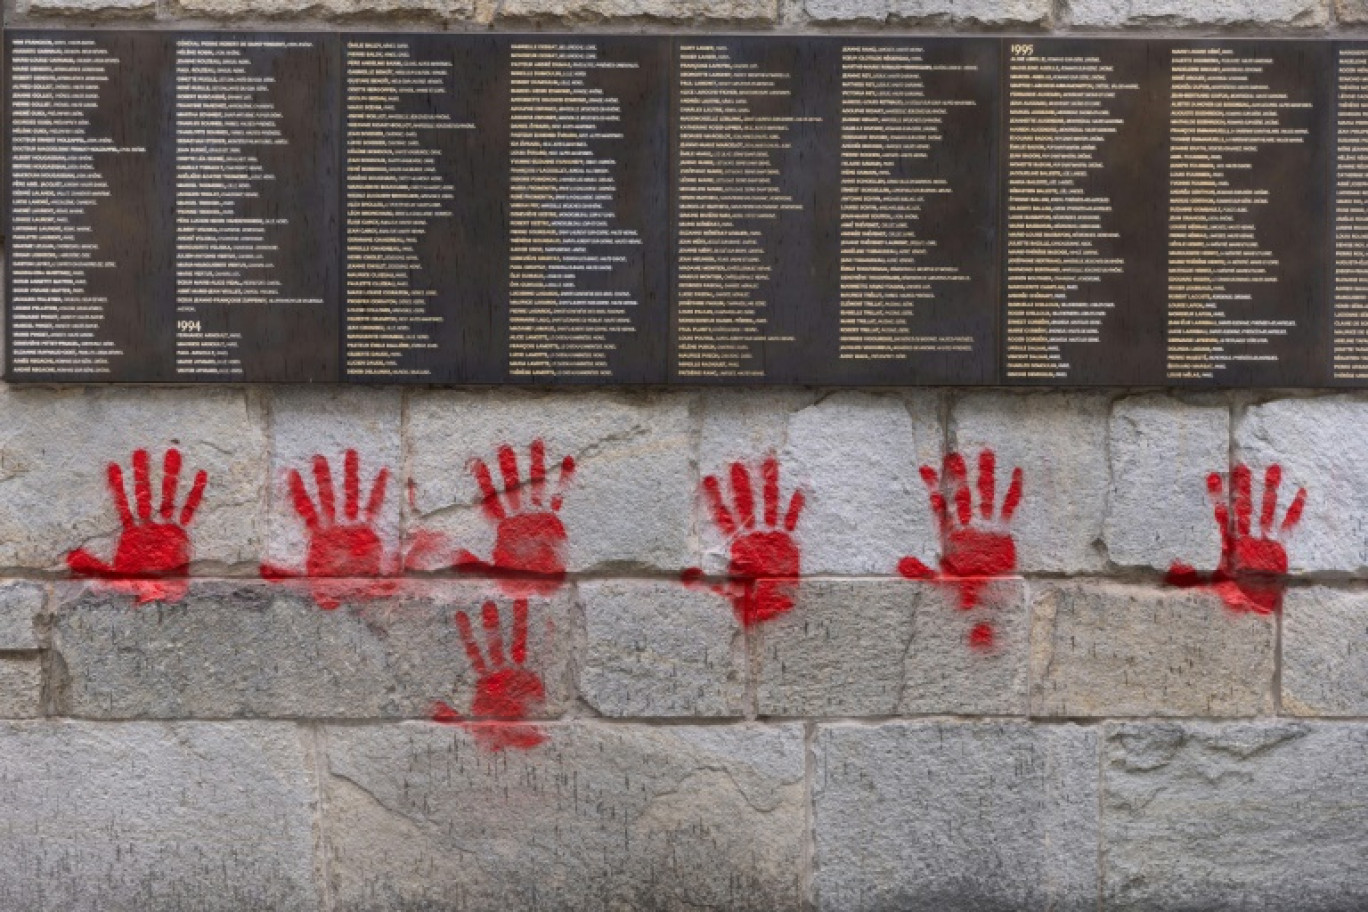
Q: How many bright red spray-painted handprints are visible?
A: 7